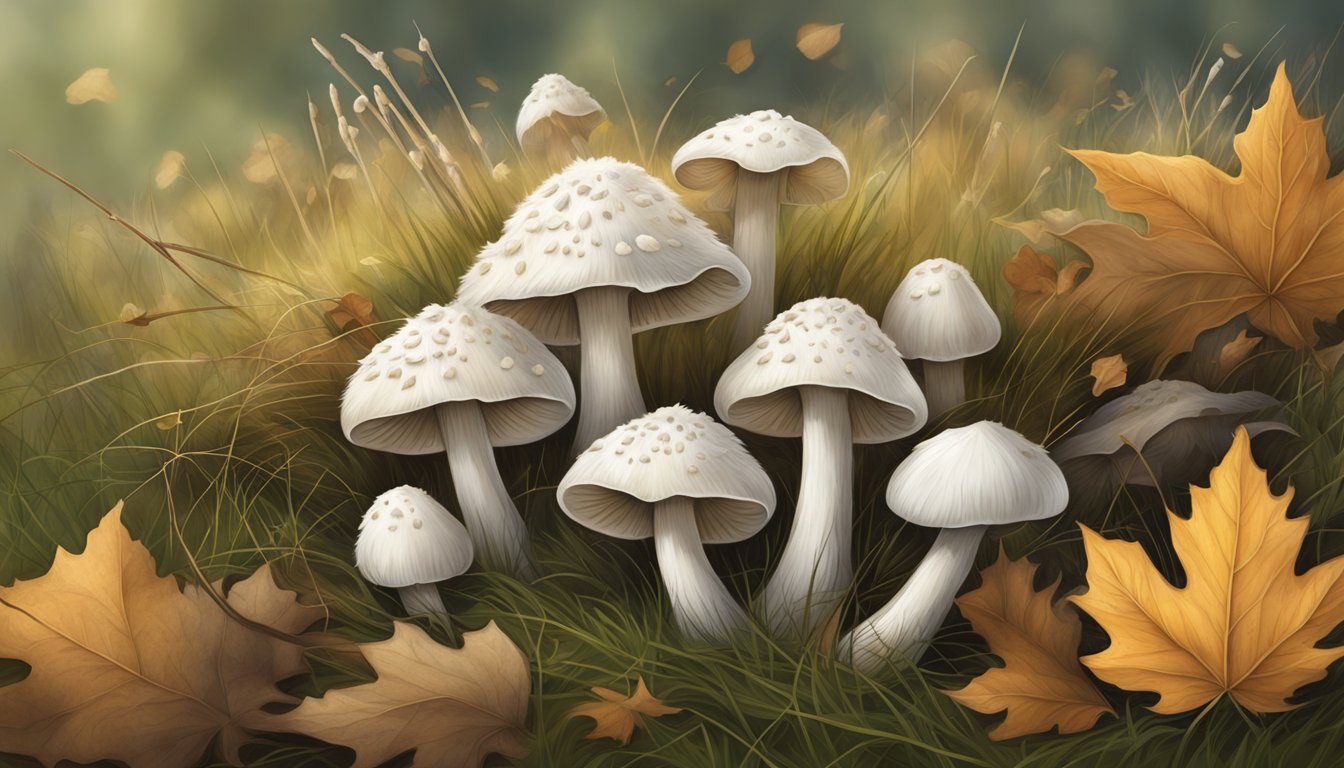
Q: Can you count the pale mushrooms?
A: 9